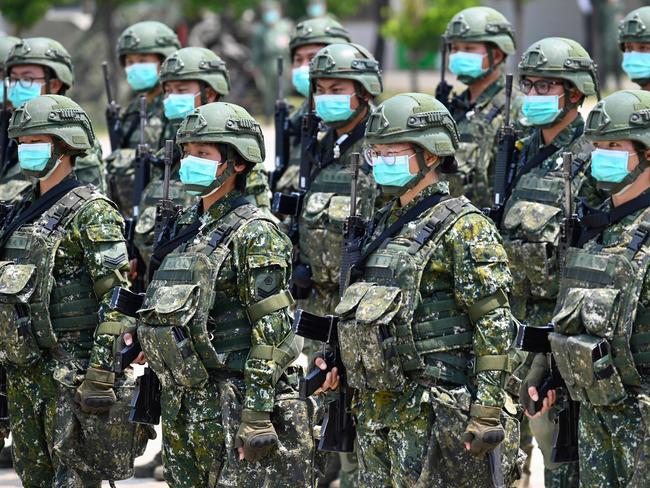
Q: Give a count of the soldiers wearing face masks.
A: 13